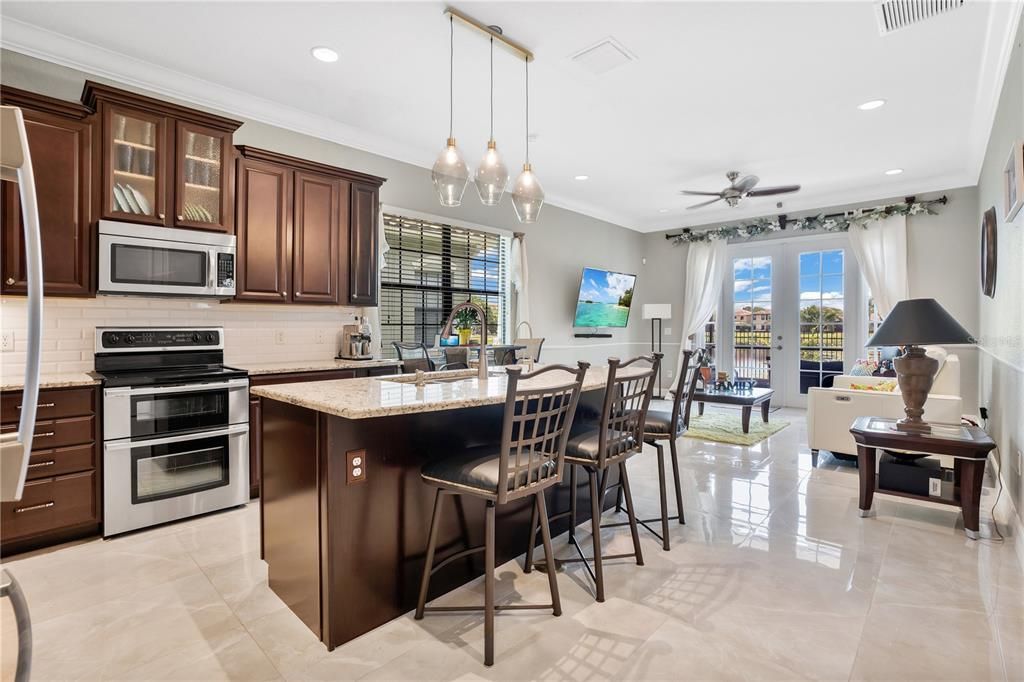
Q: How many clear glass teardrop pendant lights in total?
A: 3